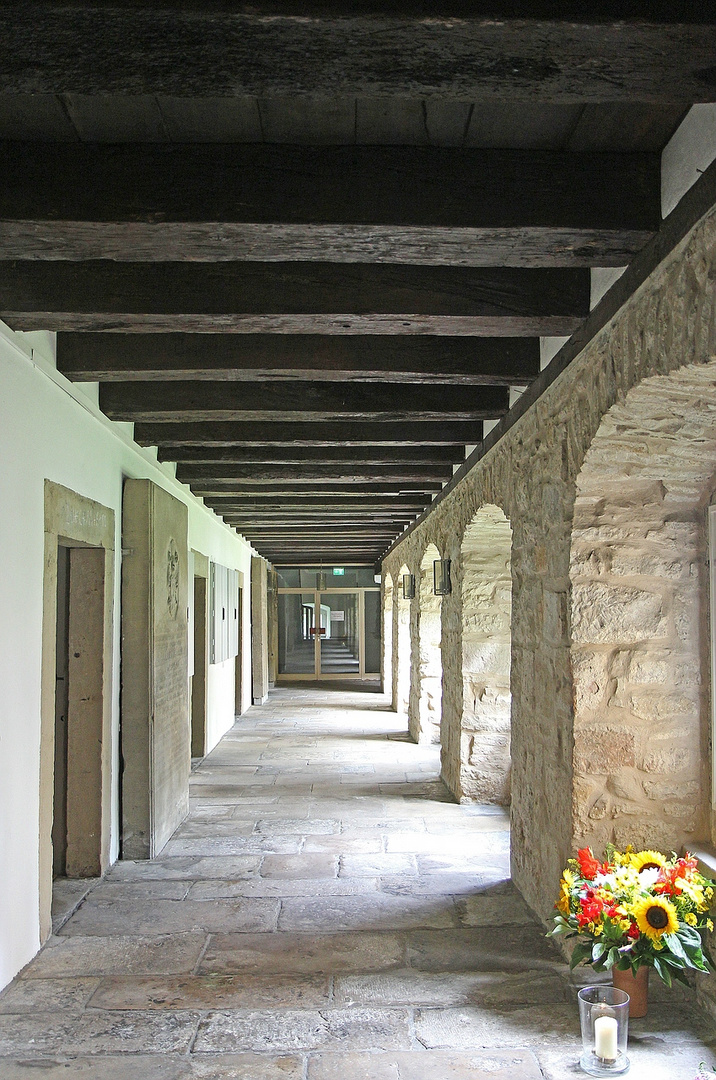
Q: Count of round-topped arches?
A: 5